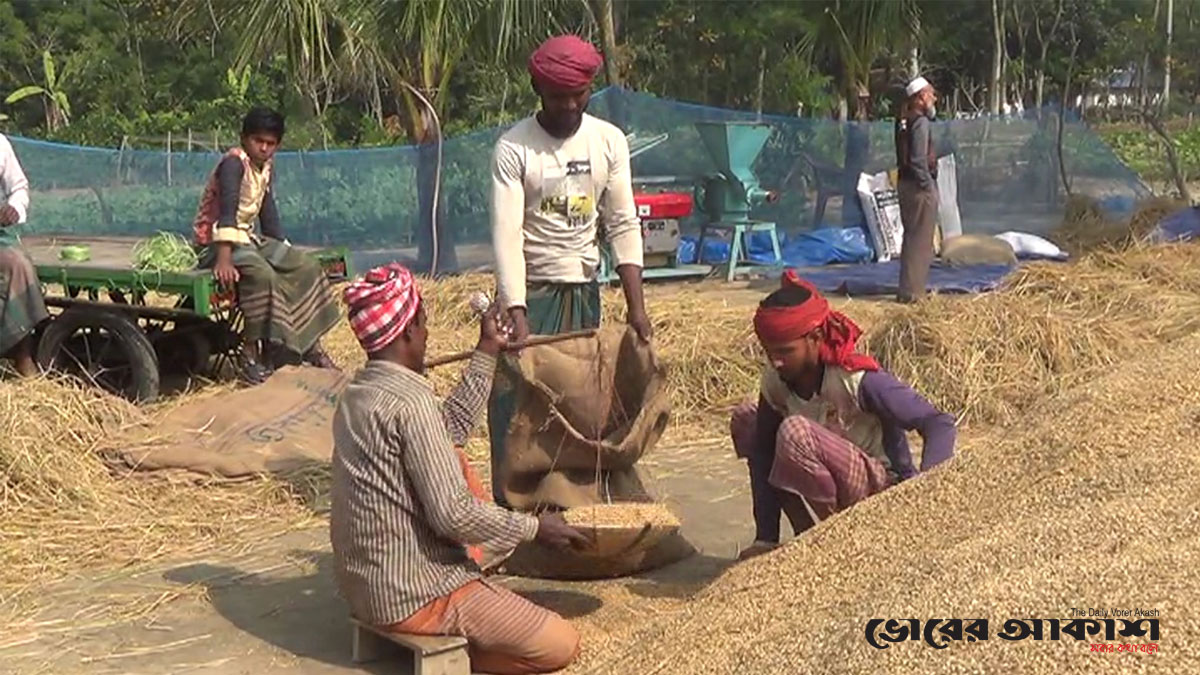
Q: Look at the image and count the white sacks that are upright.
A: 2